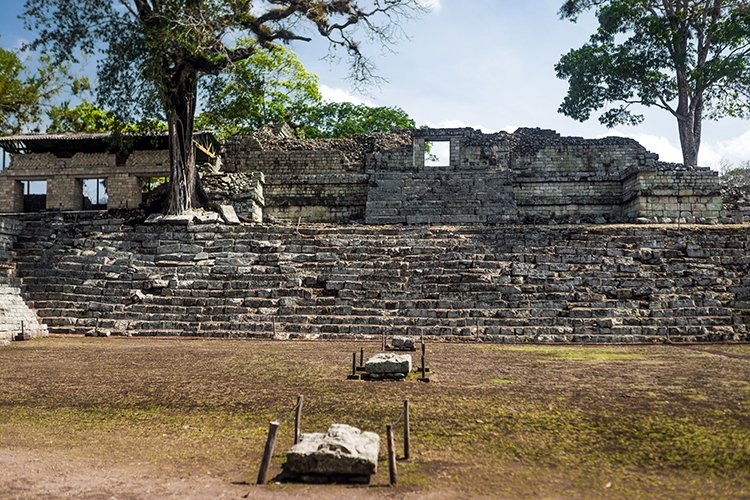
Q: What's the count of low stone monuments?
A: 3